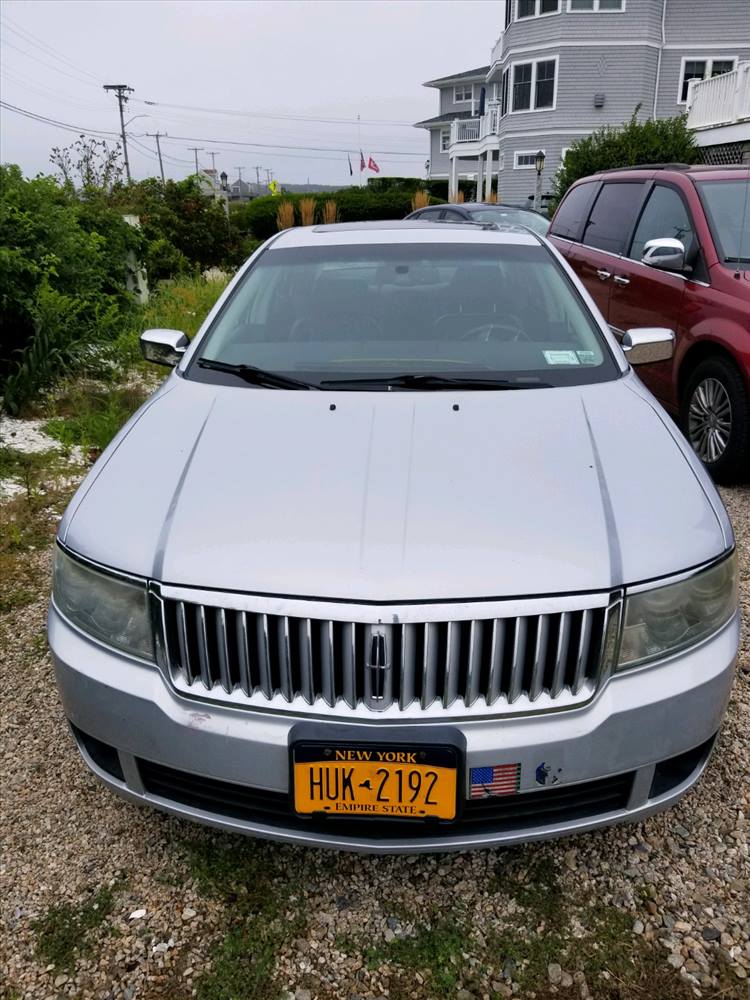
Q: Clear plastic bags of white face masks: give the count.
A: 0